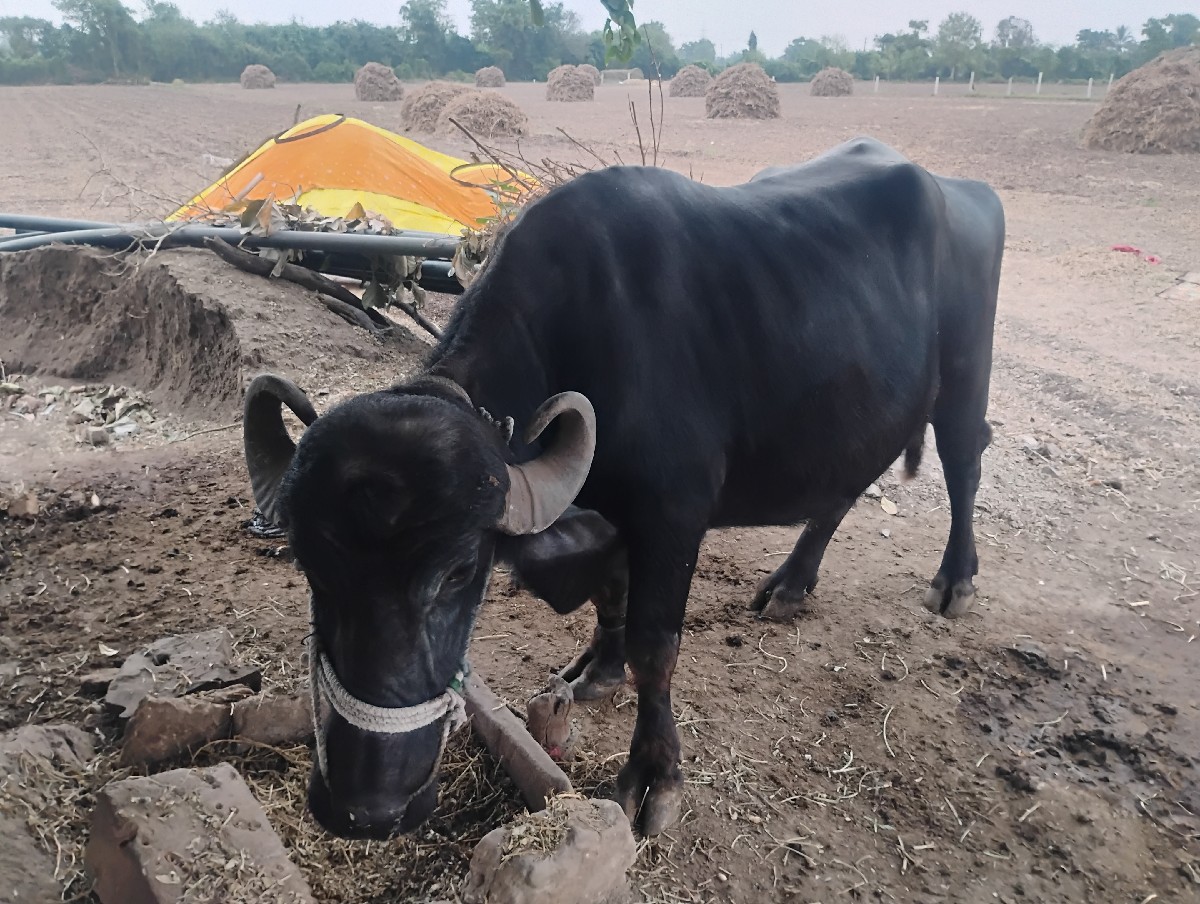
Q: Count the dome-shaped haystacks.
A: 11